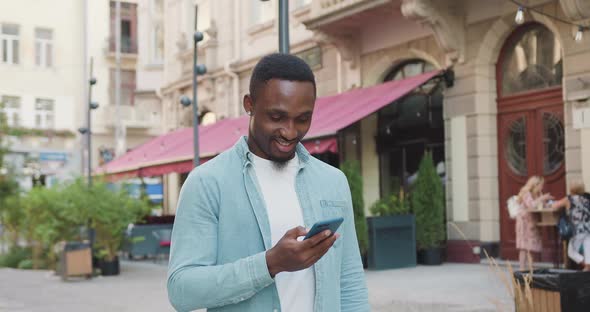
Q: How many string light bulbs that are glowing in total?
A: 2